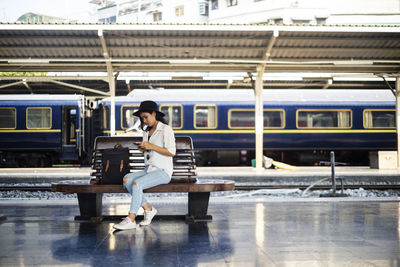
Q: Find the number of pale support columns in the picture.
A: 3